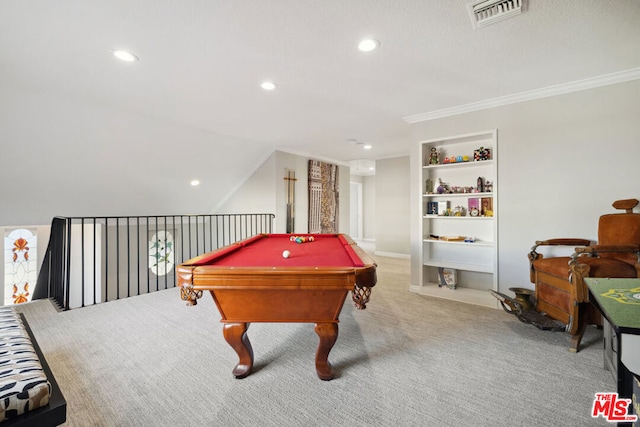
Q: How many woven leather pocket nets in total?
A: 2